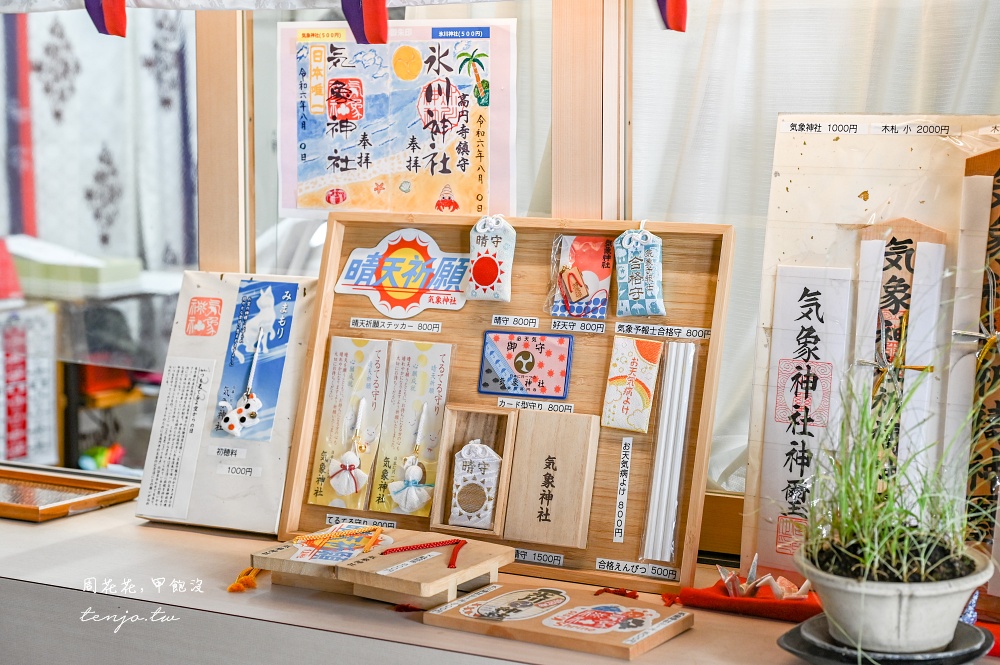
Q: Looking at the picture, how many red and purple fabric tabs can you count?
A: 3